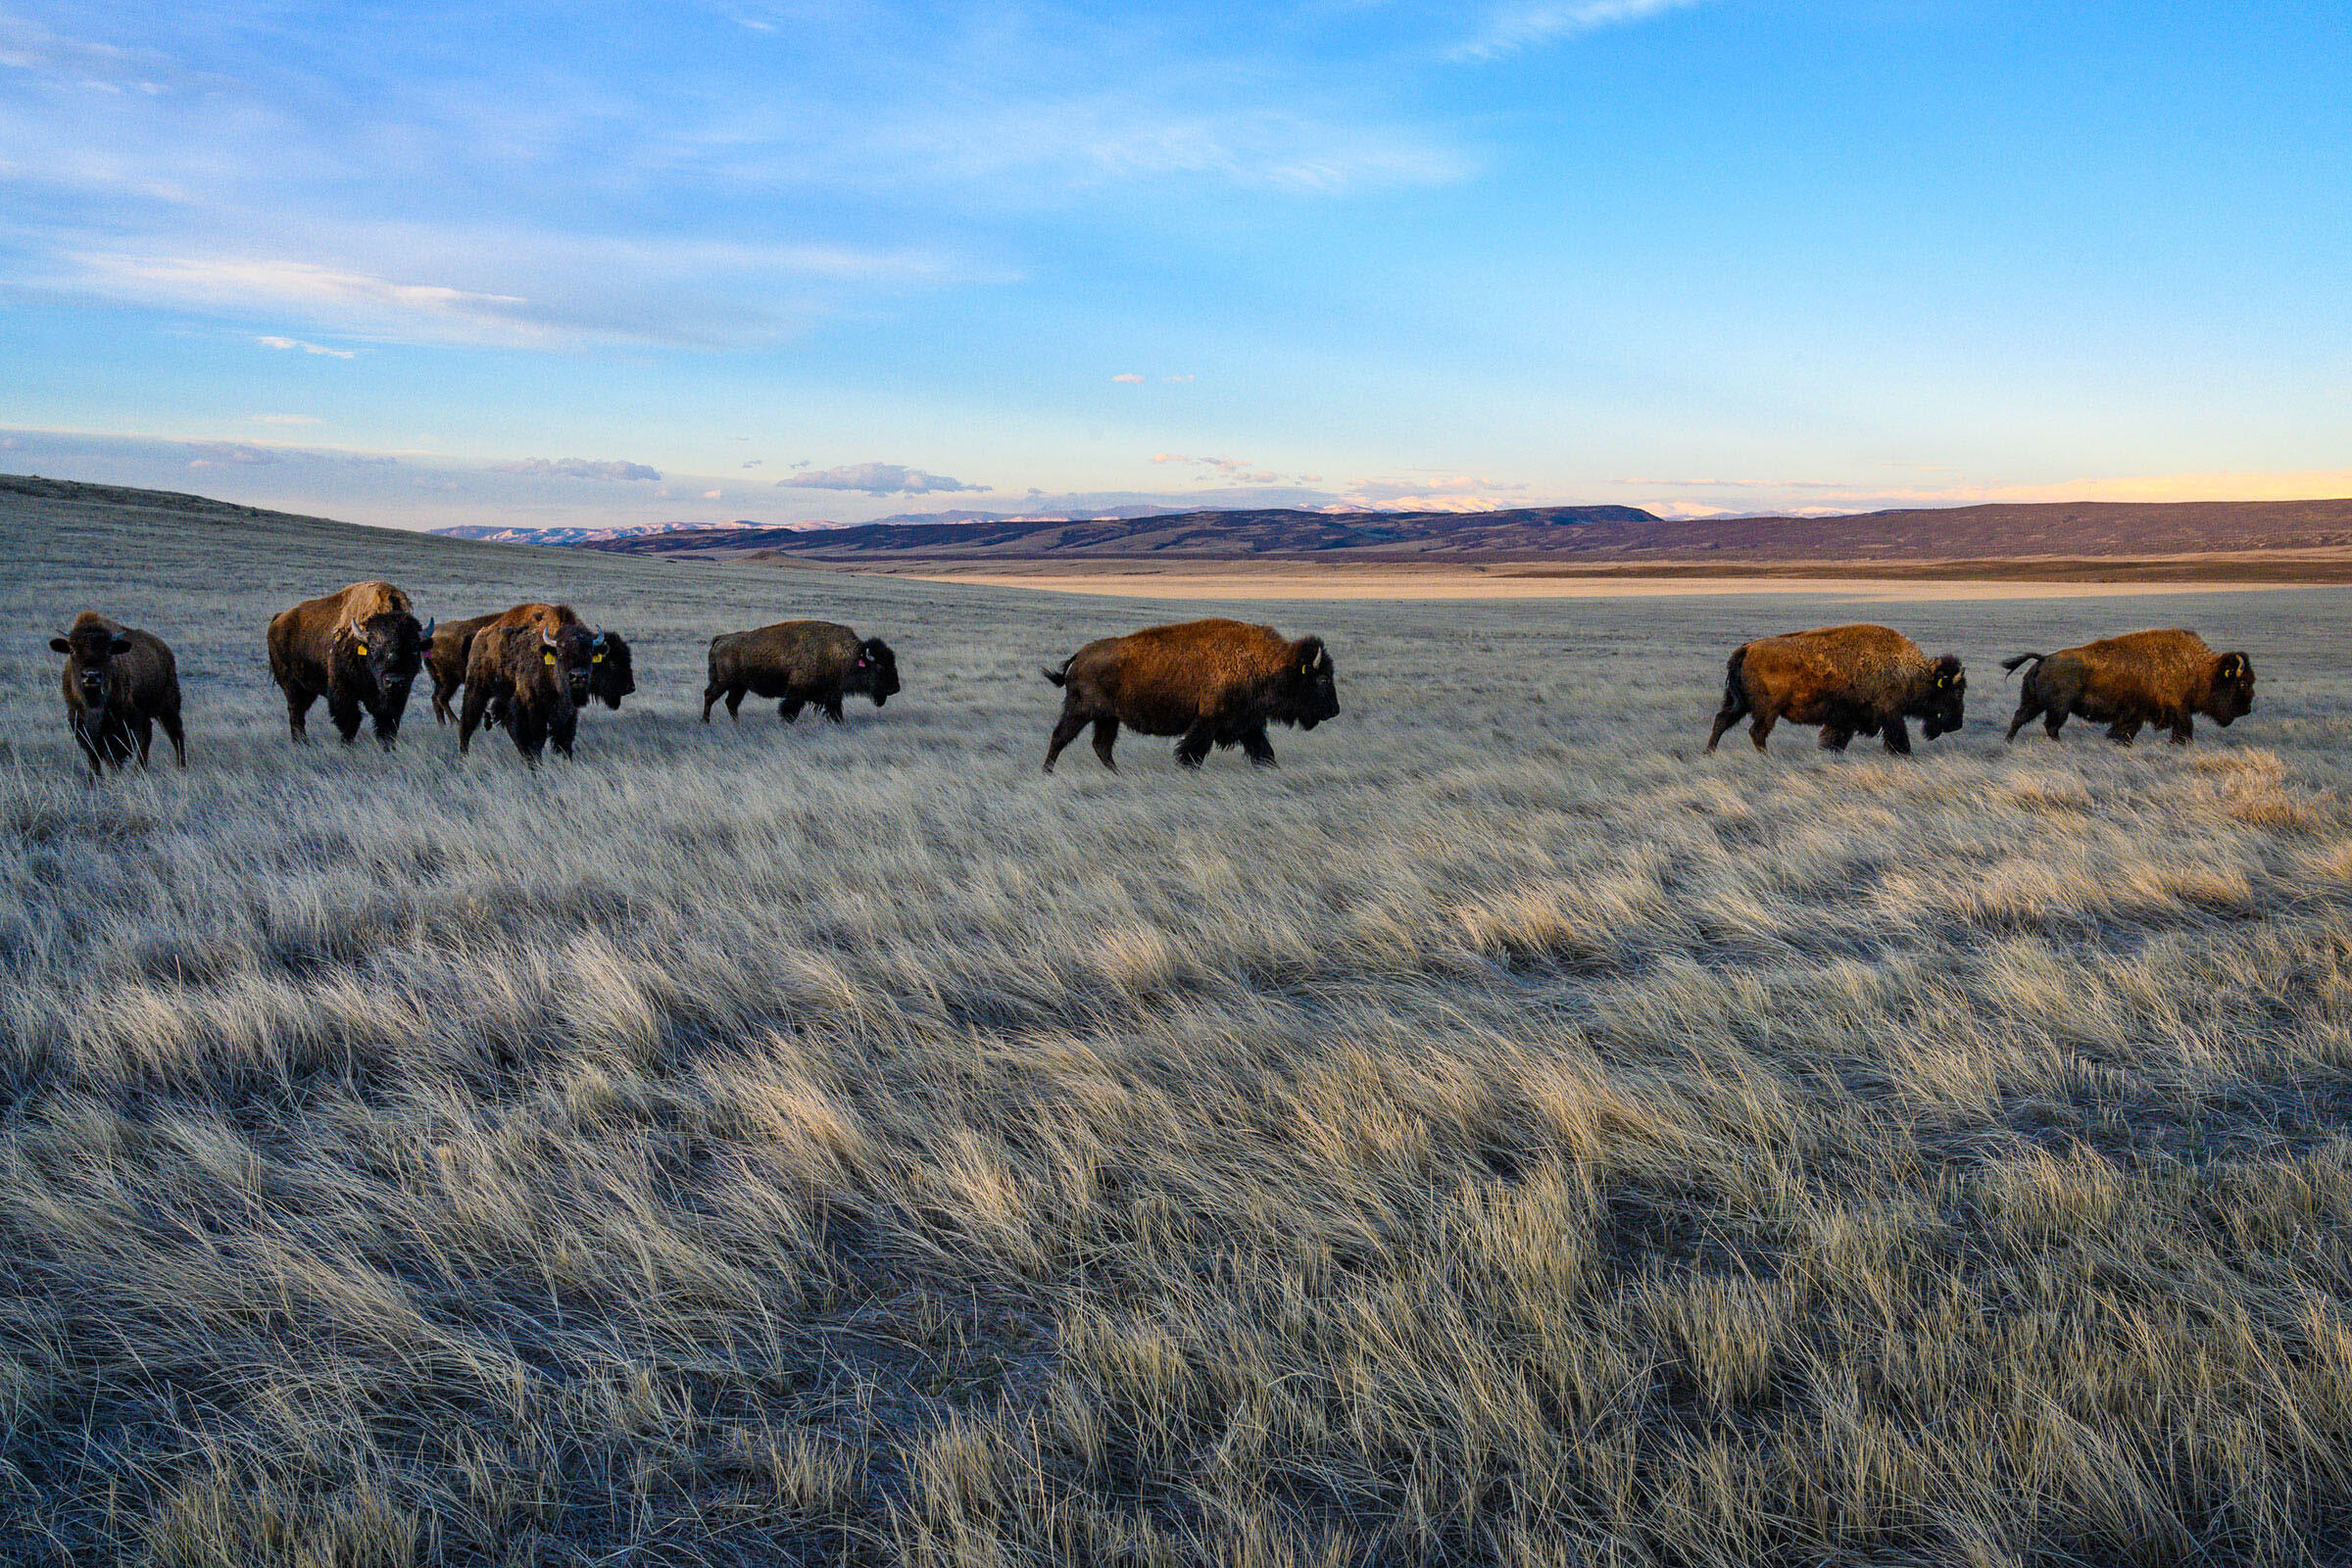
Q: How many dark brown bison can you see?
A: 8